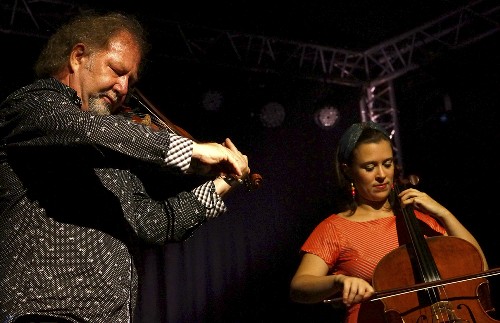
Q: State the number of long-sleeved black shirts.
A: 1